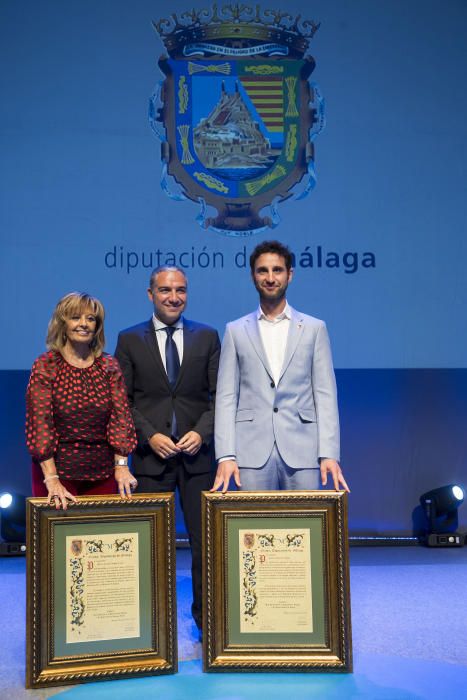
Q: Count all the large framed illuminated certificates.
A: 2